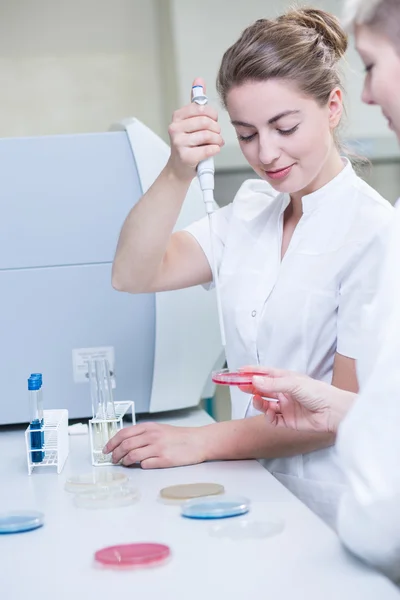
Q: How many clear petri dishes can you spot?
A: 3